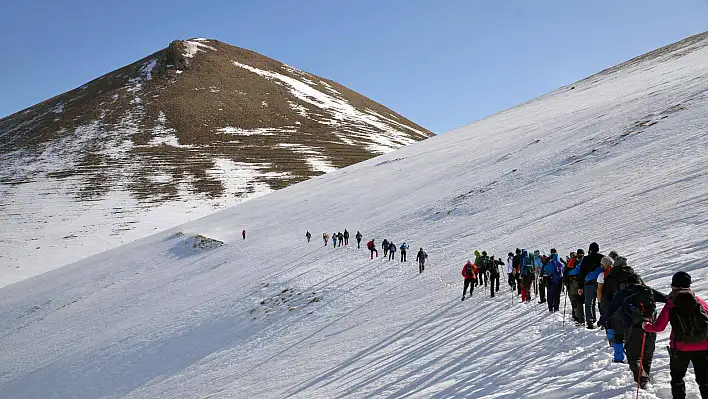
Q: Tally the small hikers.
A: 12